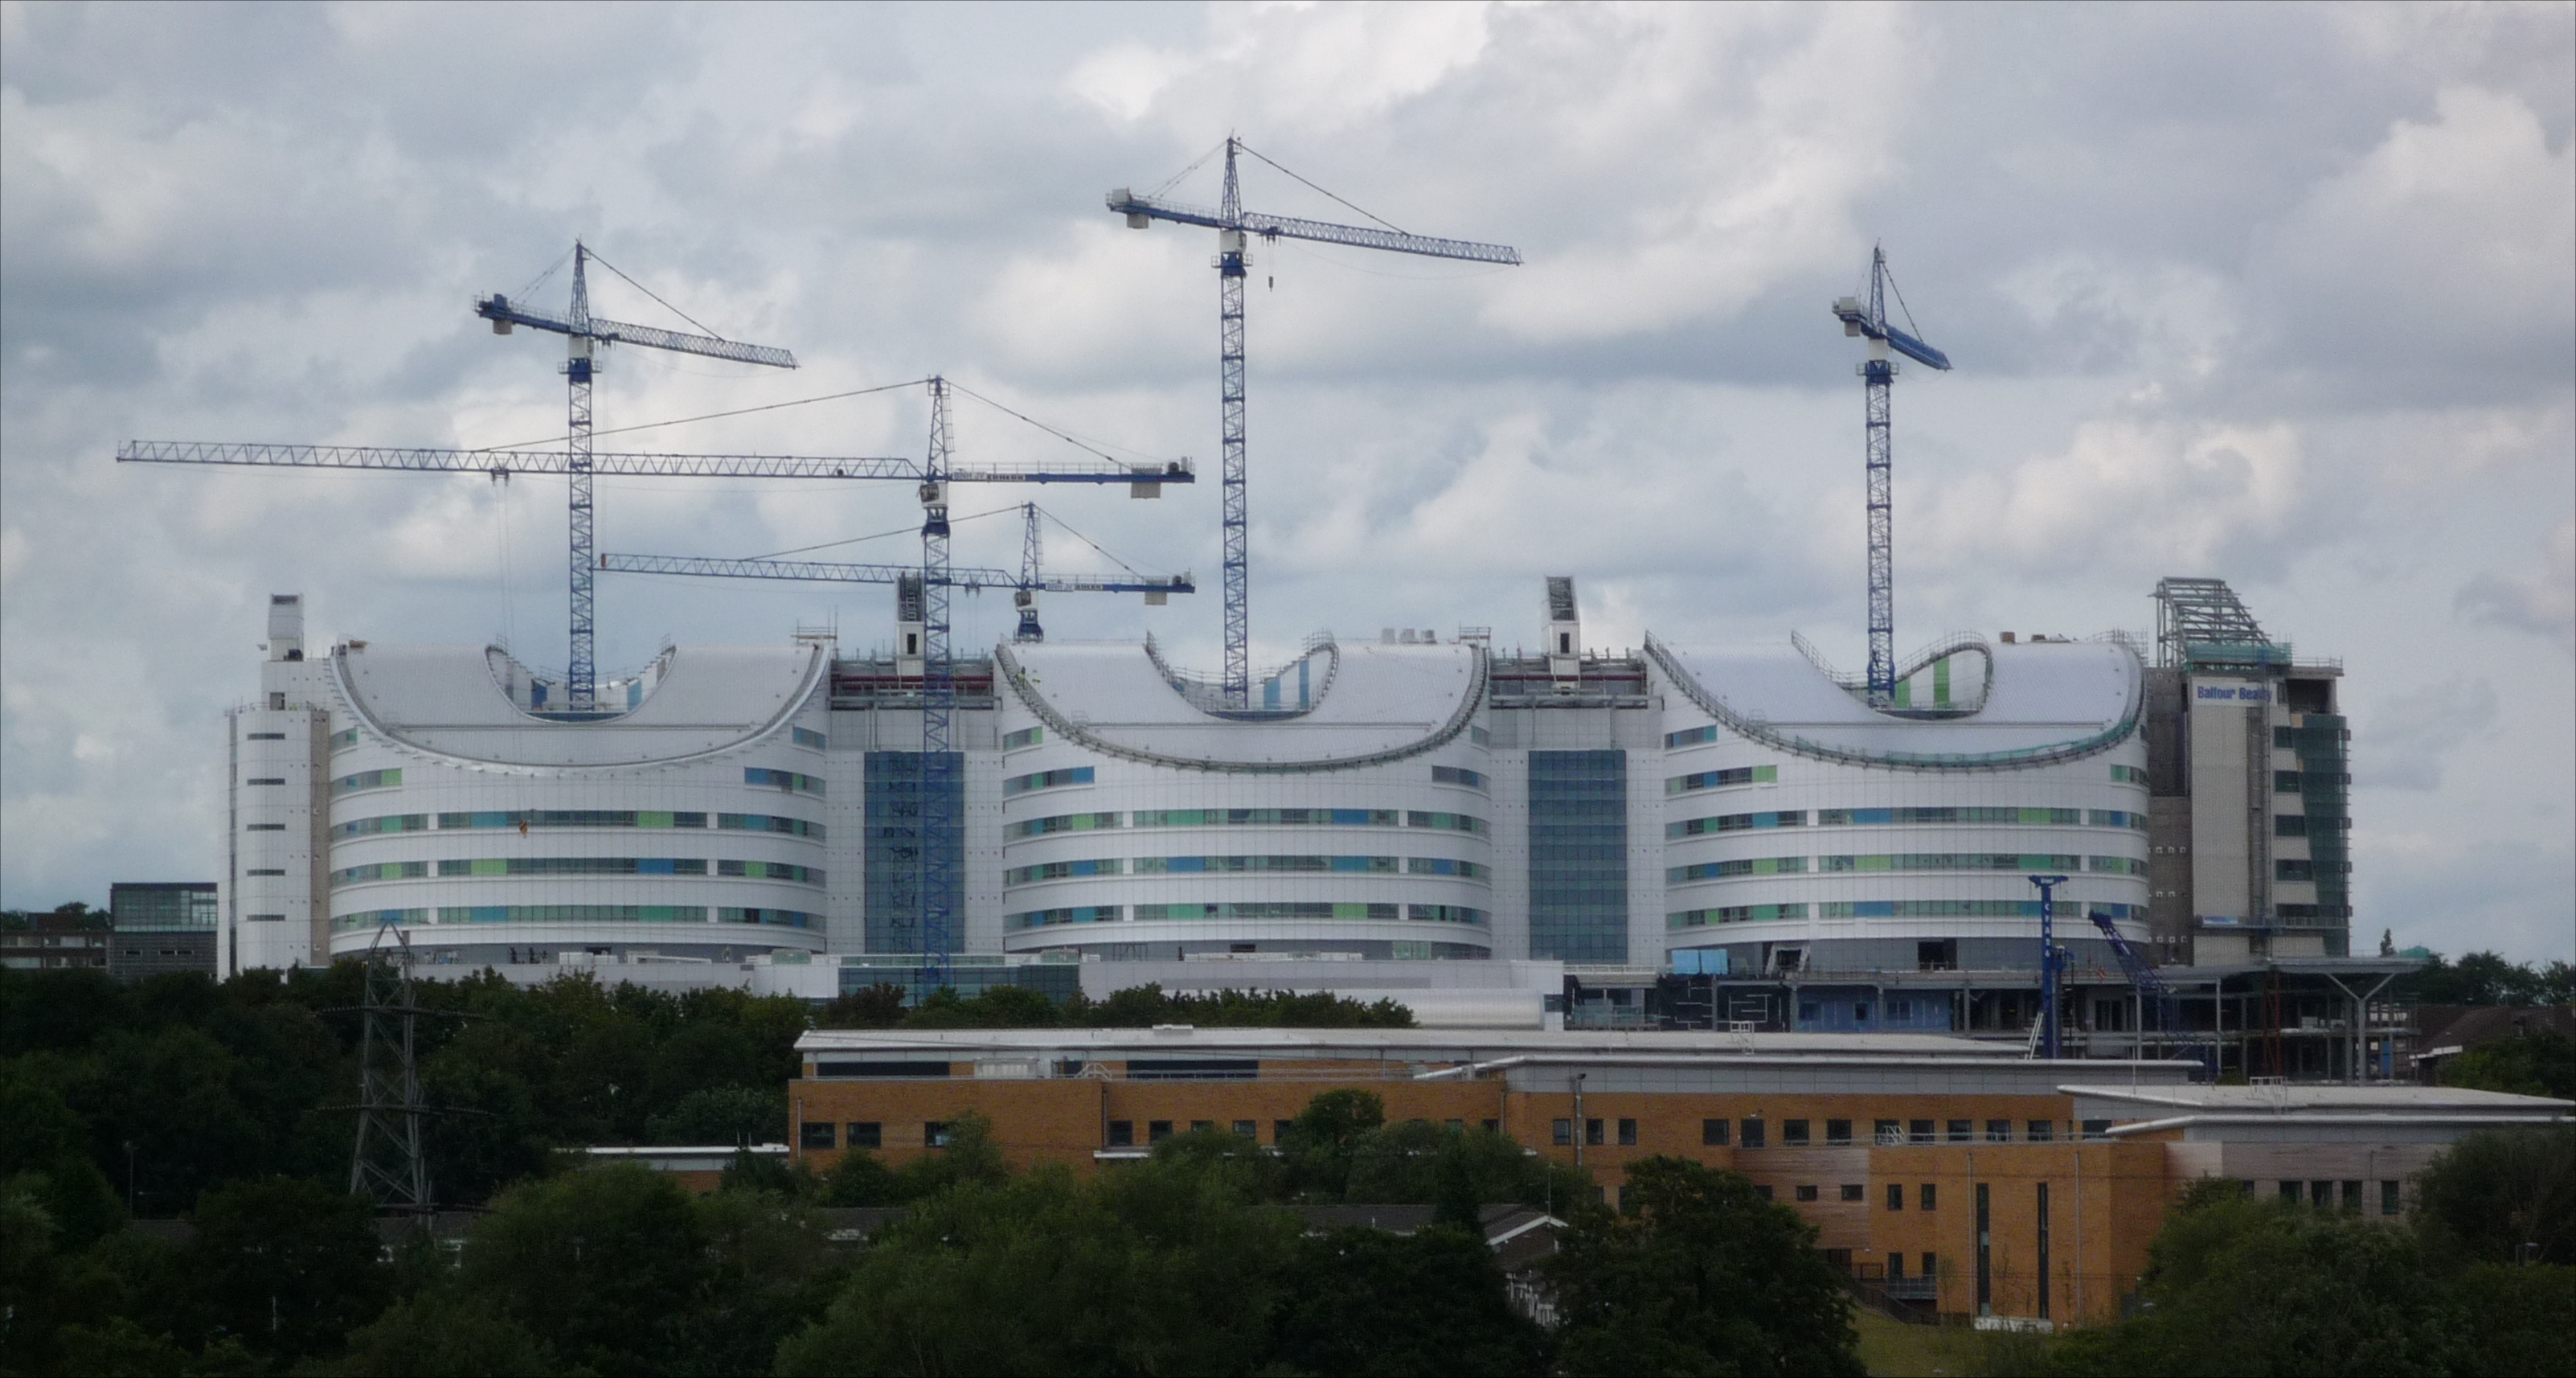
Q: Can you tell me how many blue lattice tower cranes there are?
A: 5